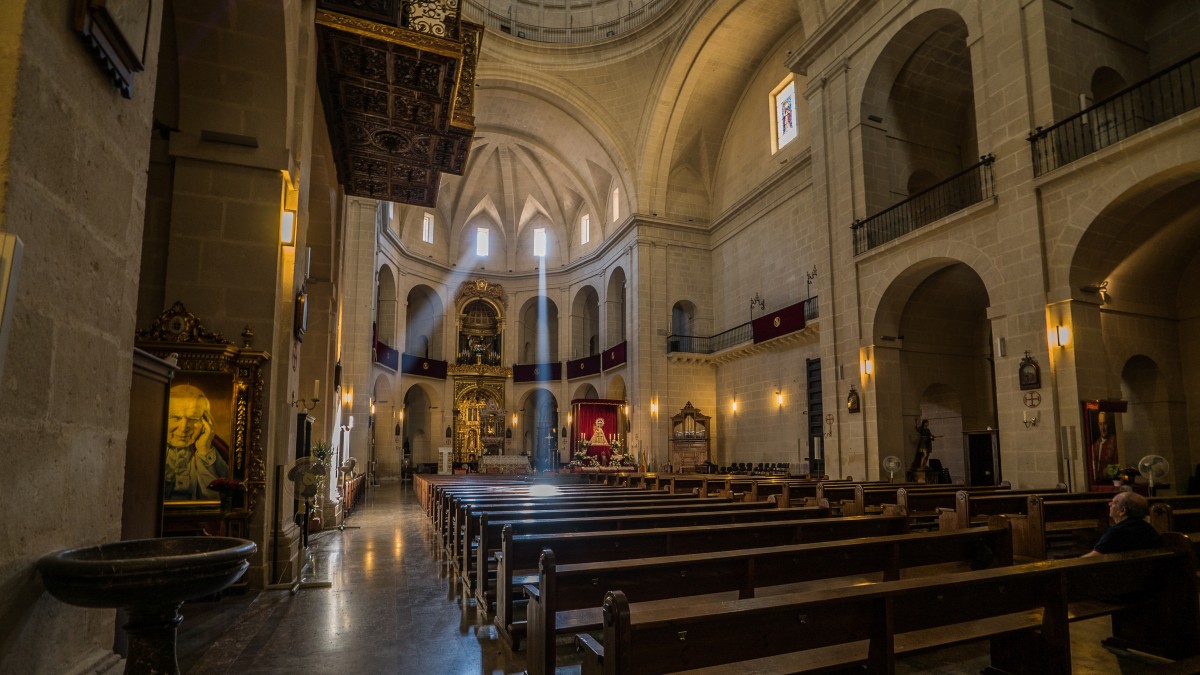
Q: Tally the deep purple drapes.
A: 6